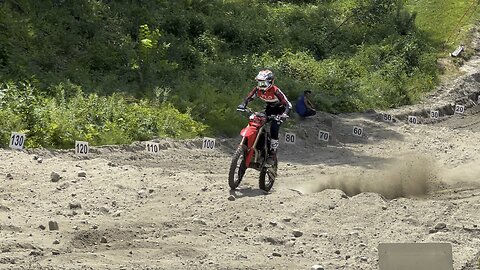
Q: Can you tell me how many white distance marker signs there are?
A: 11